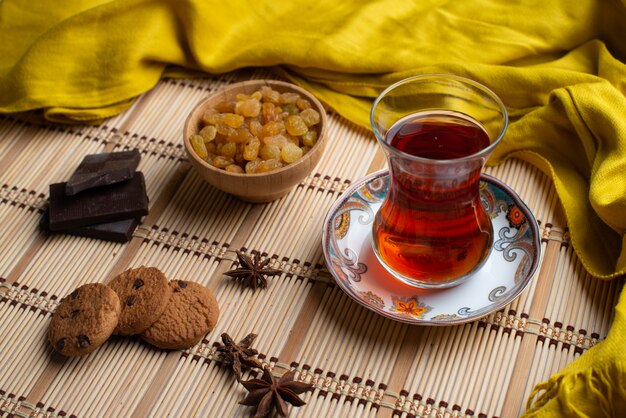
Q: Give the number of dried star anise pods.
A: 3